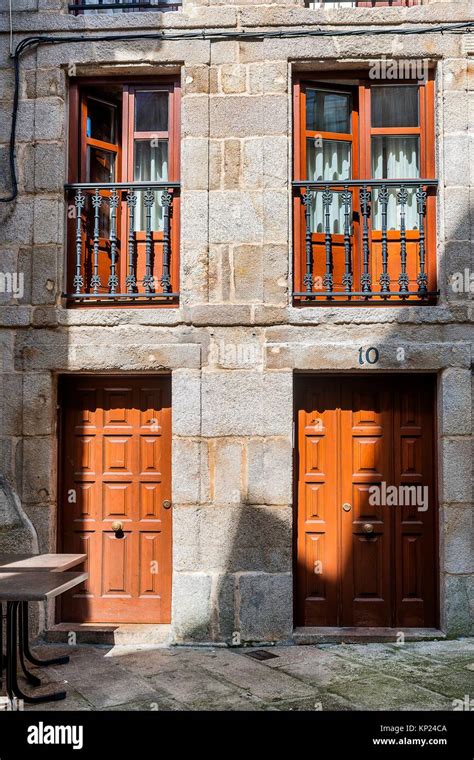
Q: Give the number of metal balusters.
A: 13